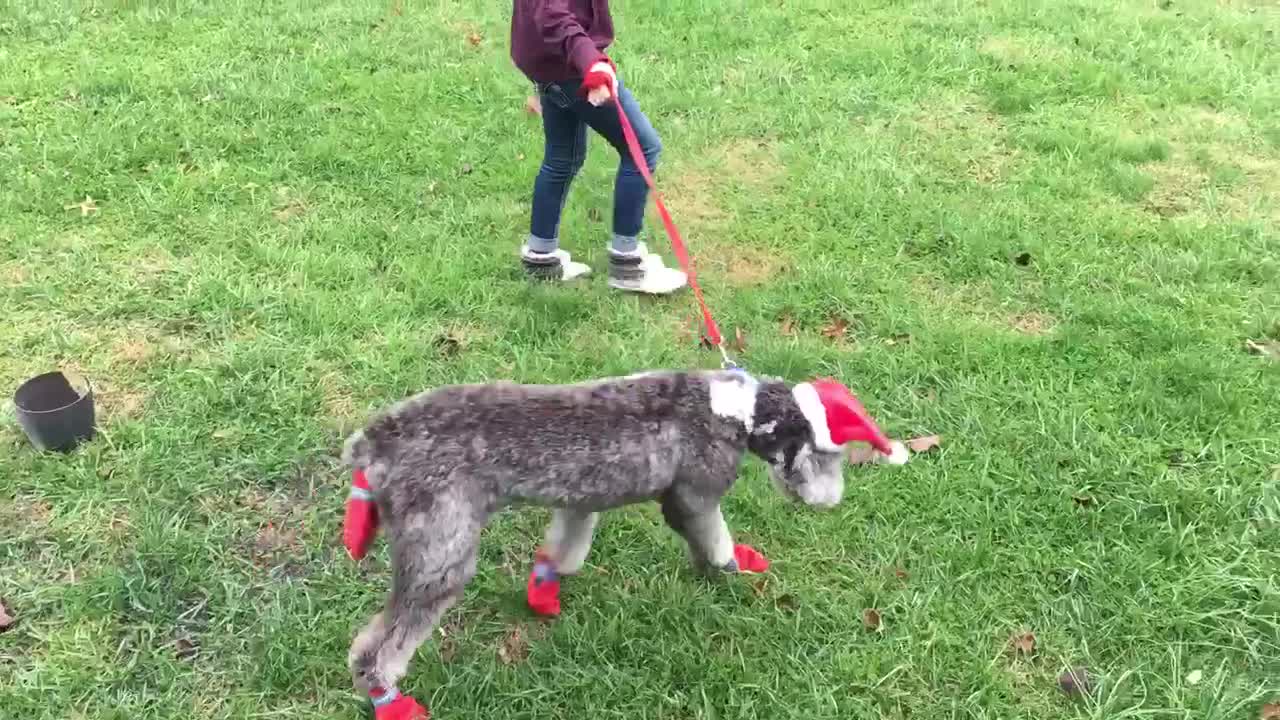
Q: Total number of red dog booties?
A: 4